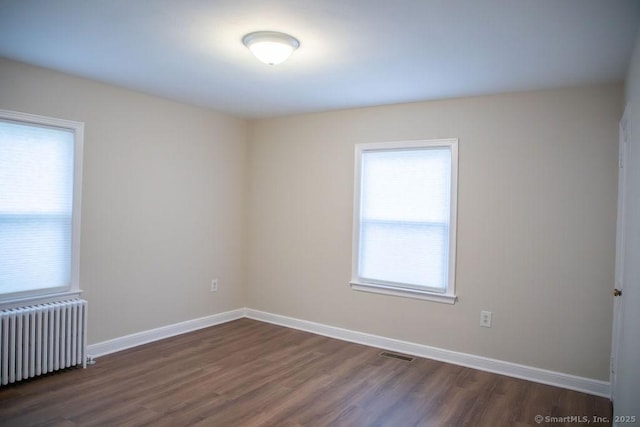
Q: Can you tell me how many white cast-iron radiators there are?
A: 1